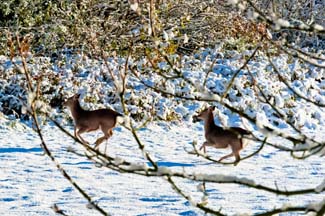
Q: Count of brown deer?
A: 2